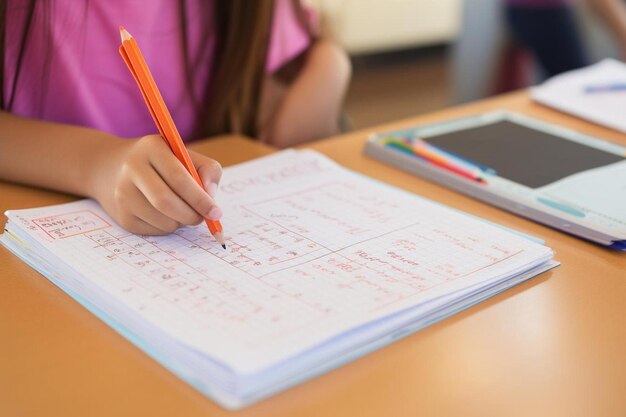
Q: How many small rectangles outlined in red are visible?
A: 1